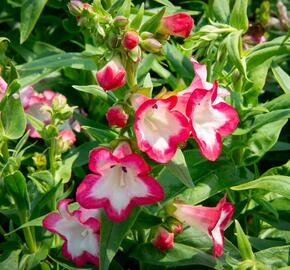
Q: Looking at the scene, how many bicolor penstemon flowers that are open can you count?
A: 5